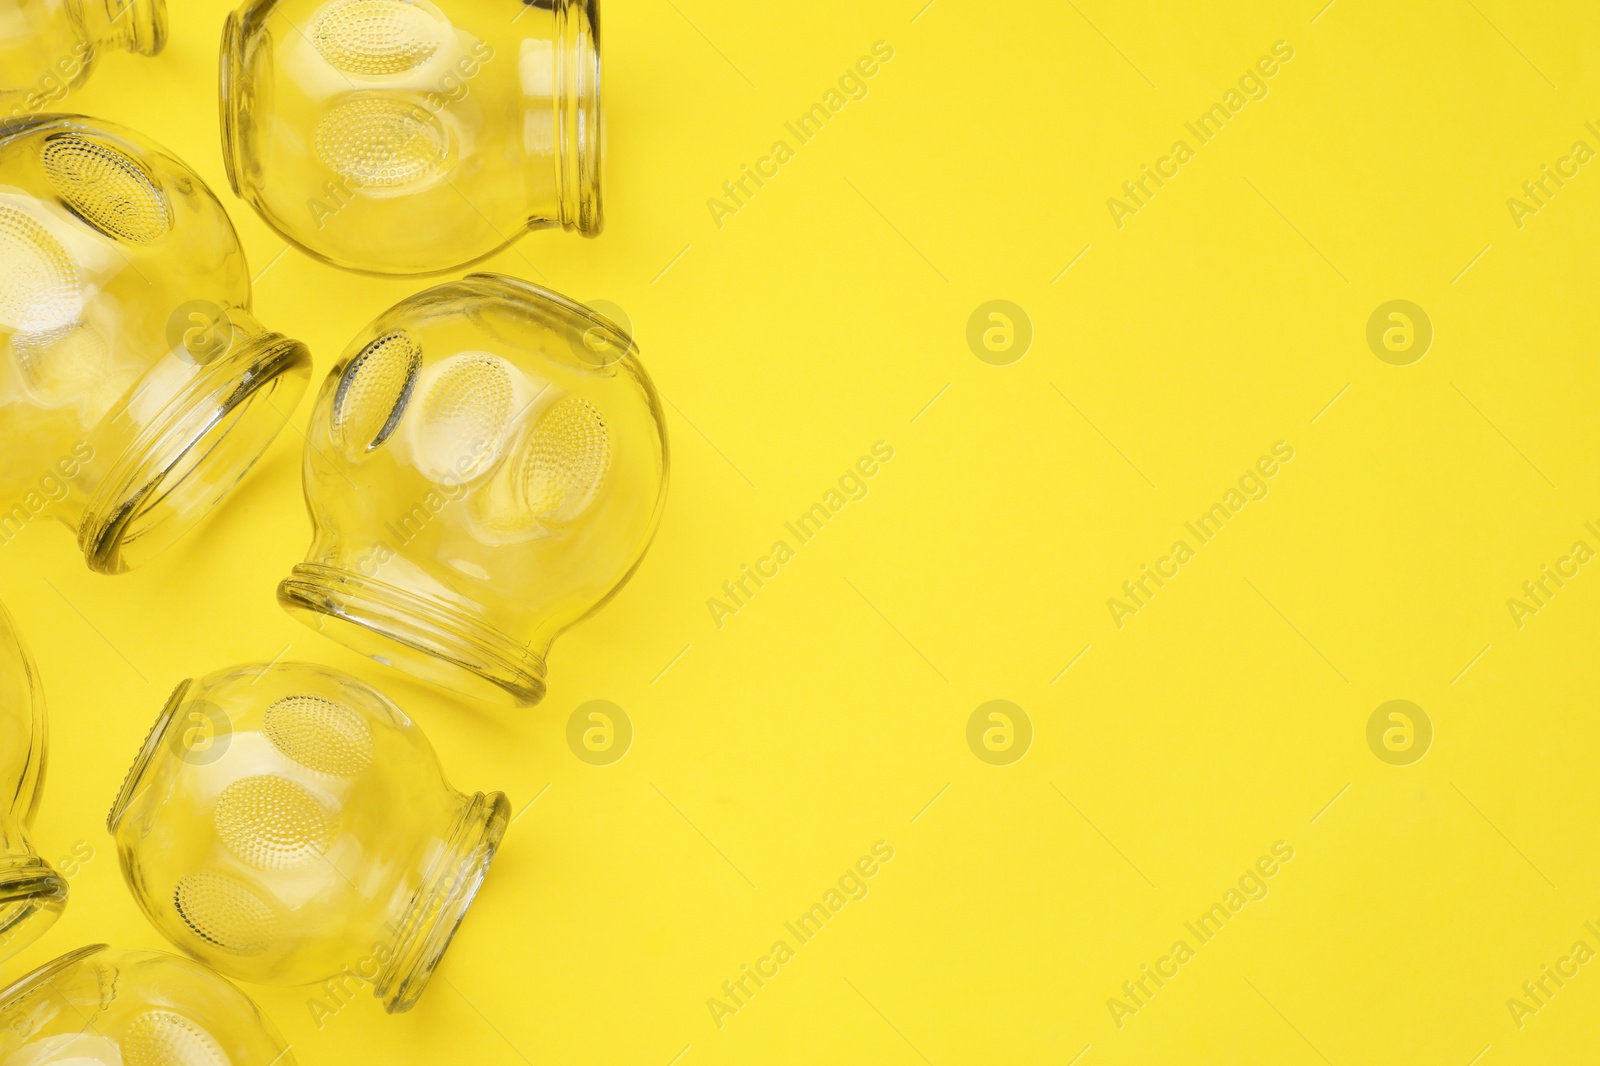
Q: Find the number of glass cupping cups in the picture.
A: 7